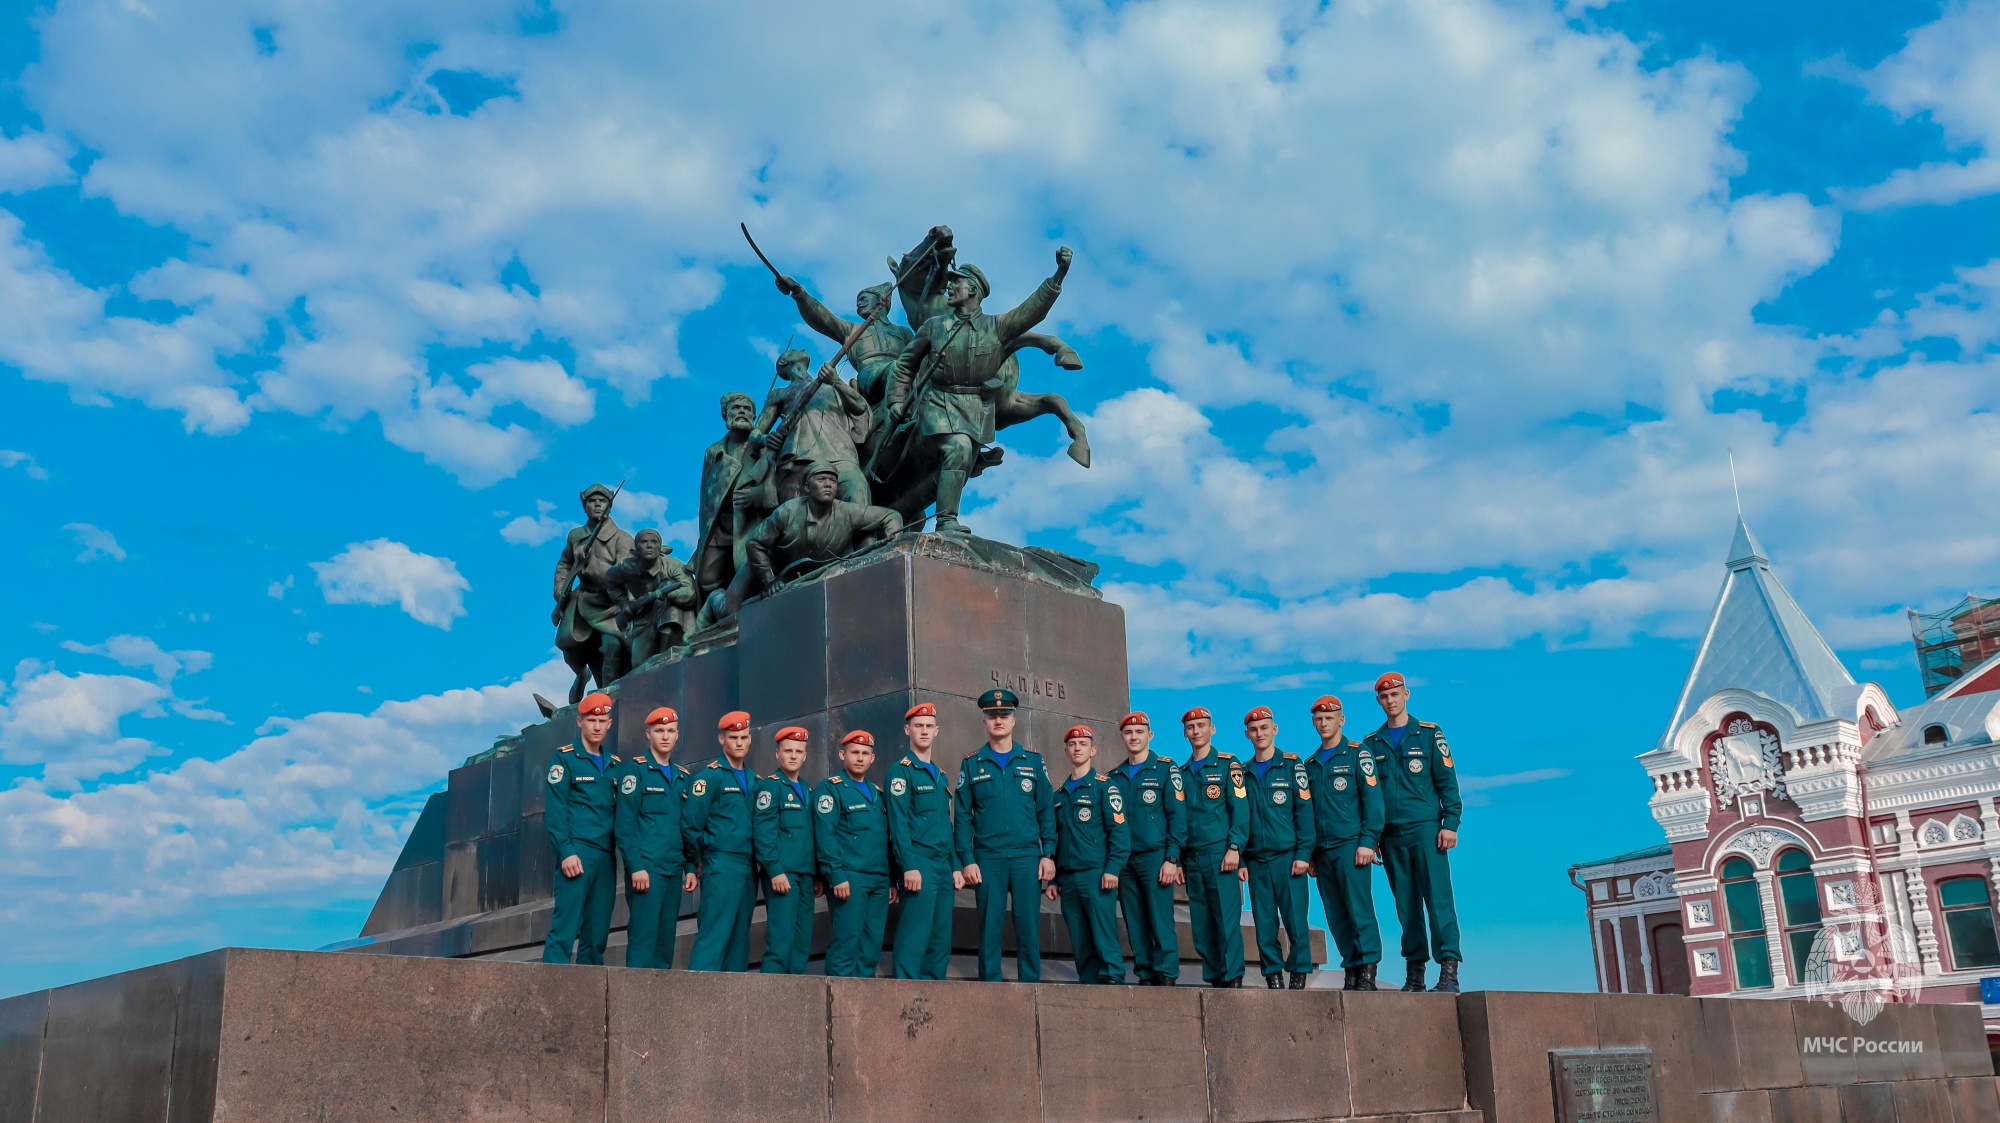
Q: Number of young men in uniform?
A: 13